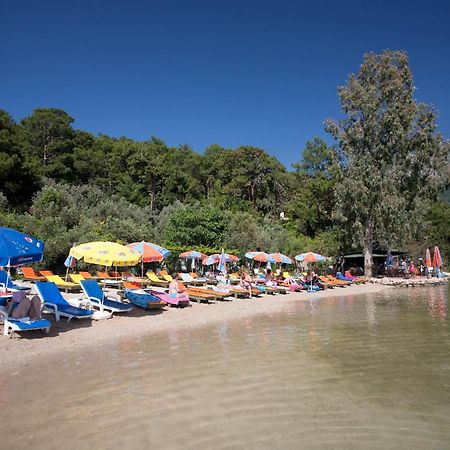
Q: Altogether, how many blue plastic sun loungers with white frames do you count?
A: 4